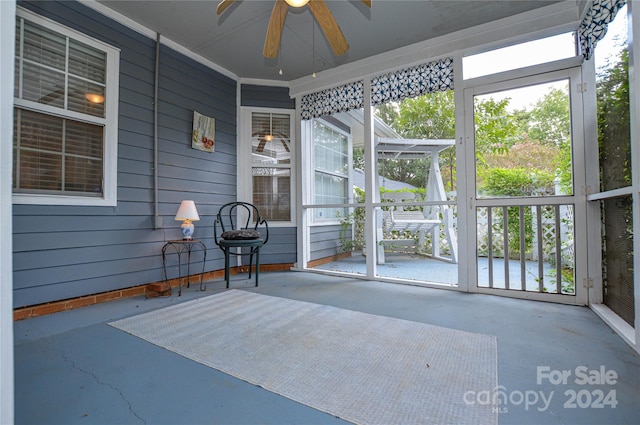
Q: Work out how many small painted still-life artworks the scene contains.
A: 1